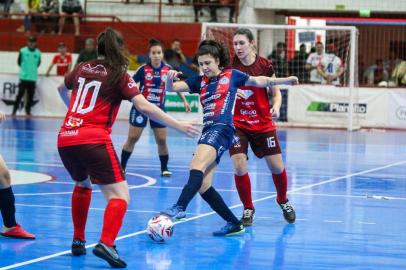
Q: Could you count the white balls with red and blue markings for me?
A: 1